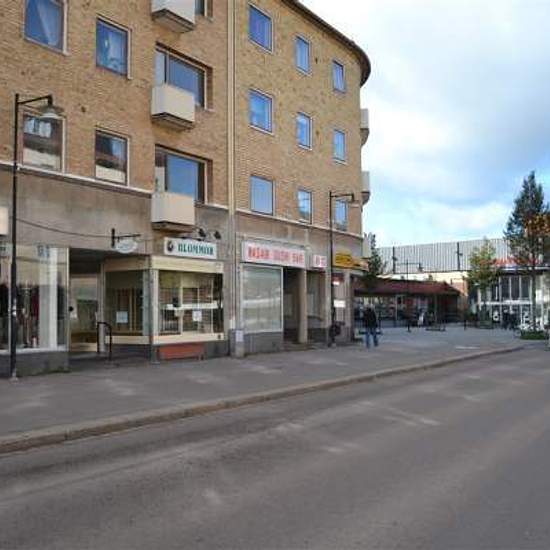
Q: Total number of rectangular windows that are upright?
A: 13